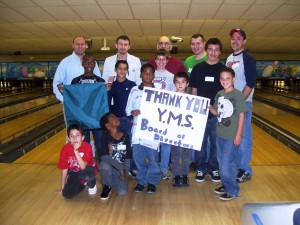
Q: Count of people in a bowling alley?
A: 14